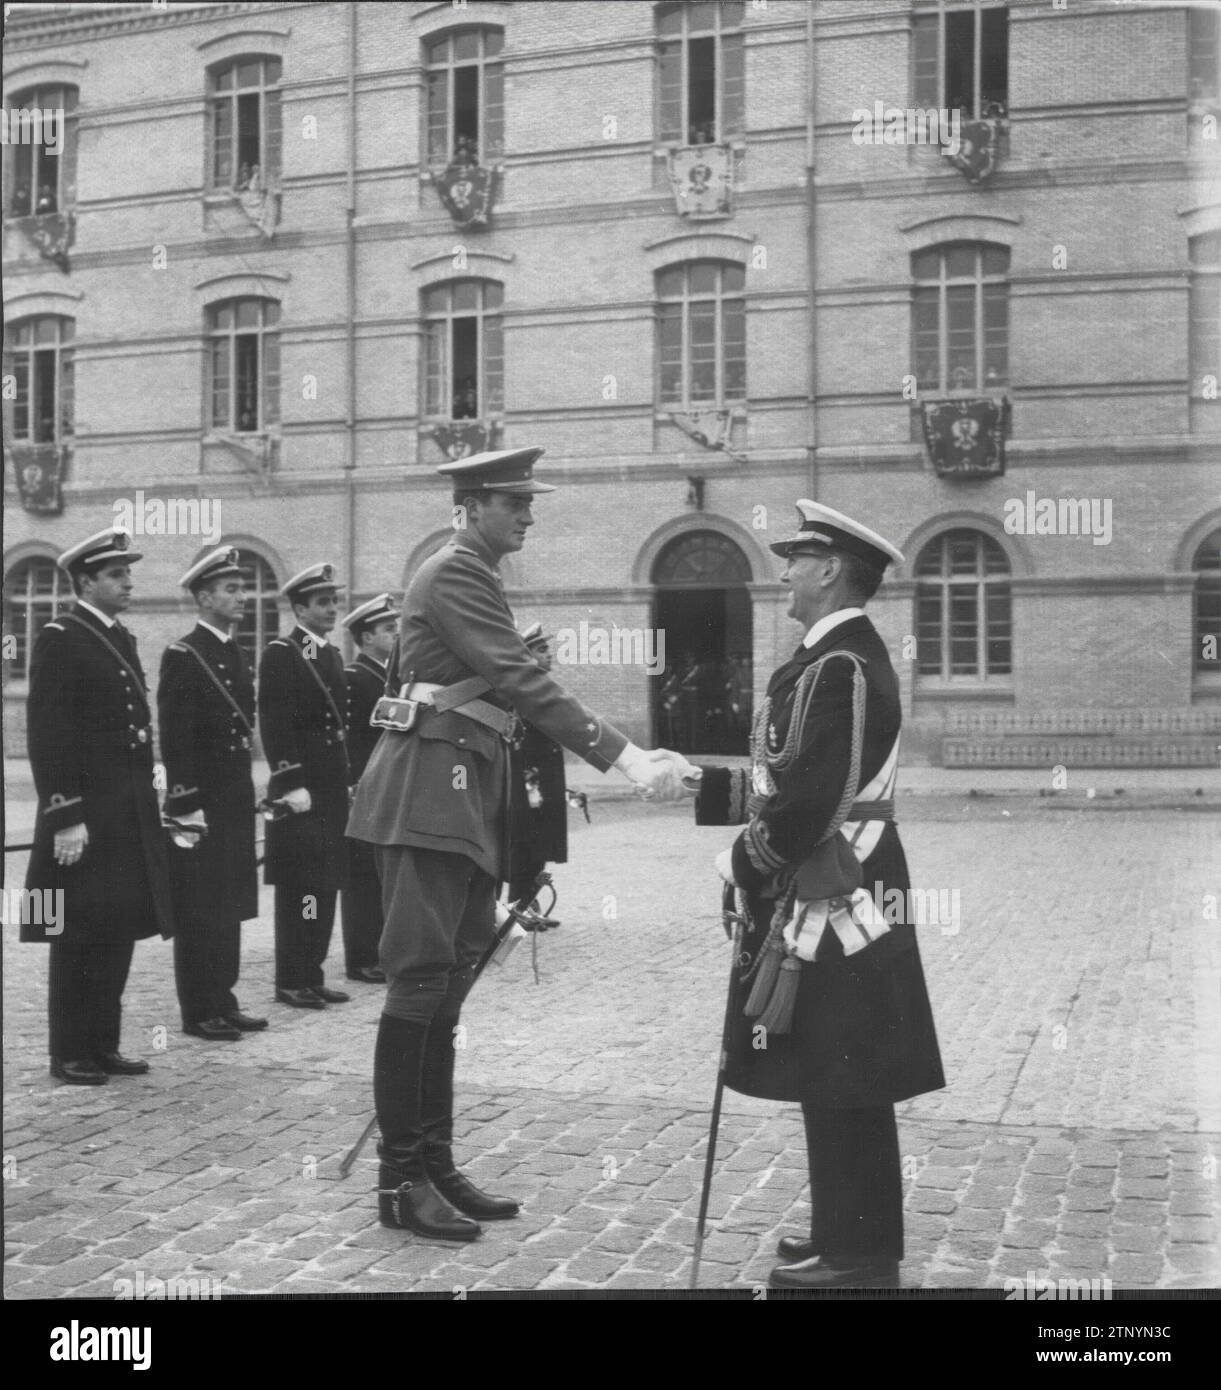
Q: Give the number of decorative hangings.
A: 10